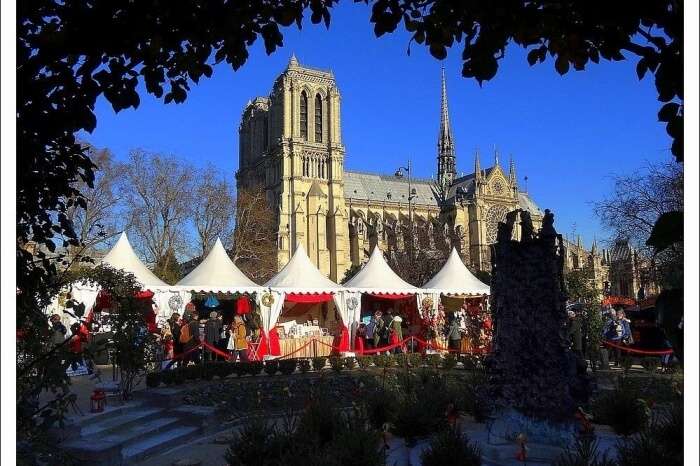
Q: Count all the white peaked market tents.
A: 5